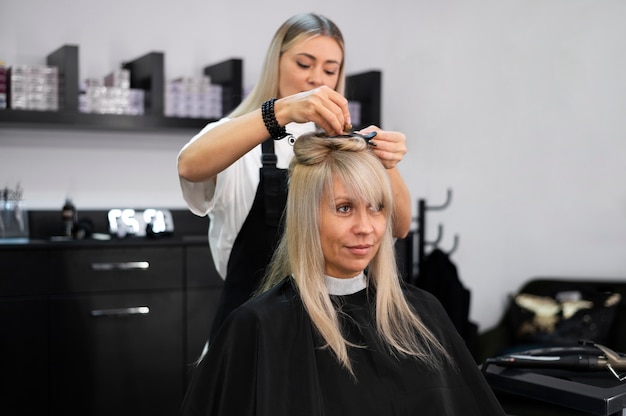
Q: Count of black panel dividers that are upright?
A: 4